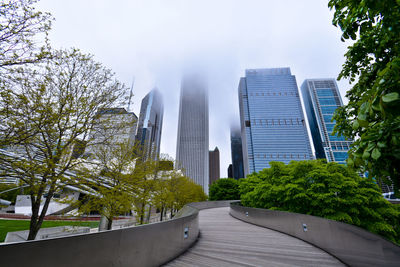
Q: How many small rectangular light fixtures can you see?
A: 3